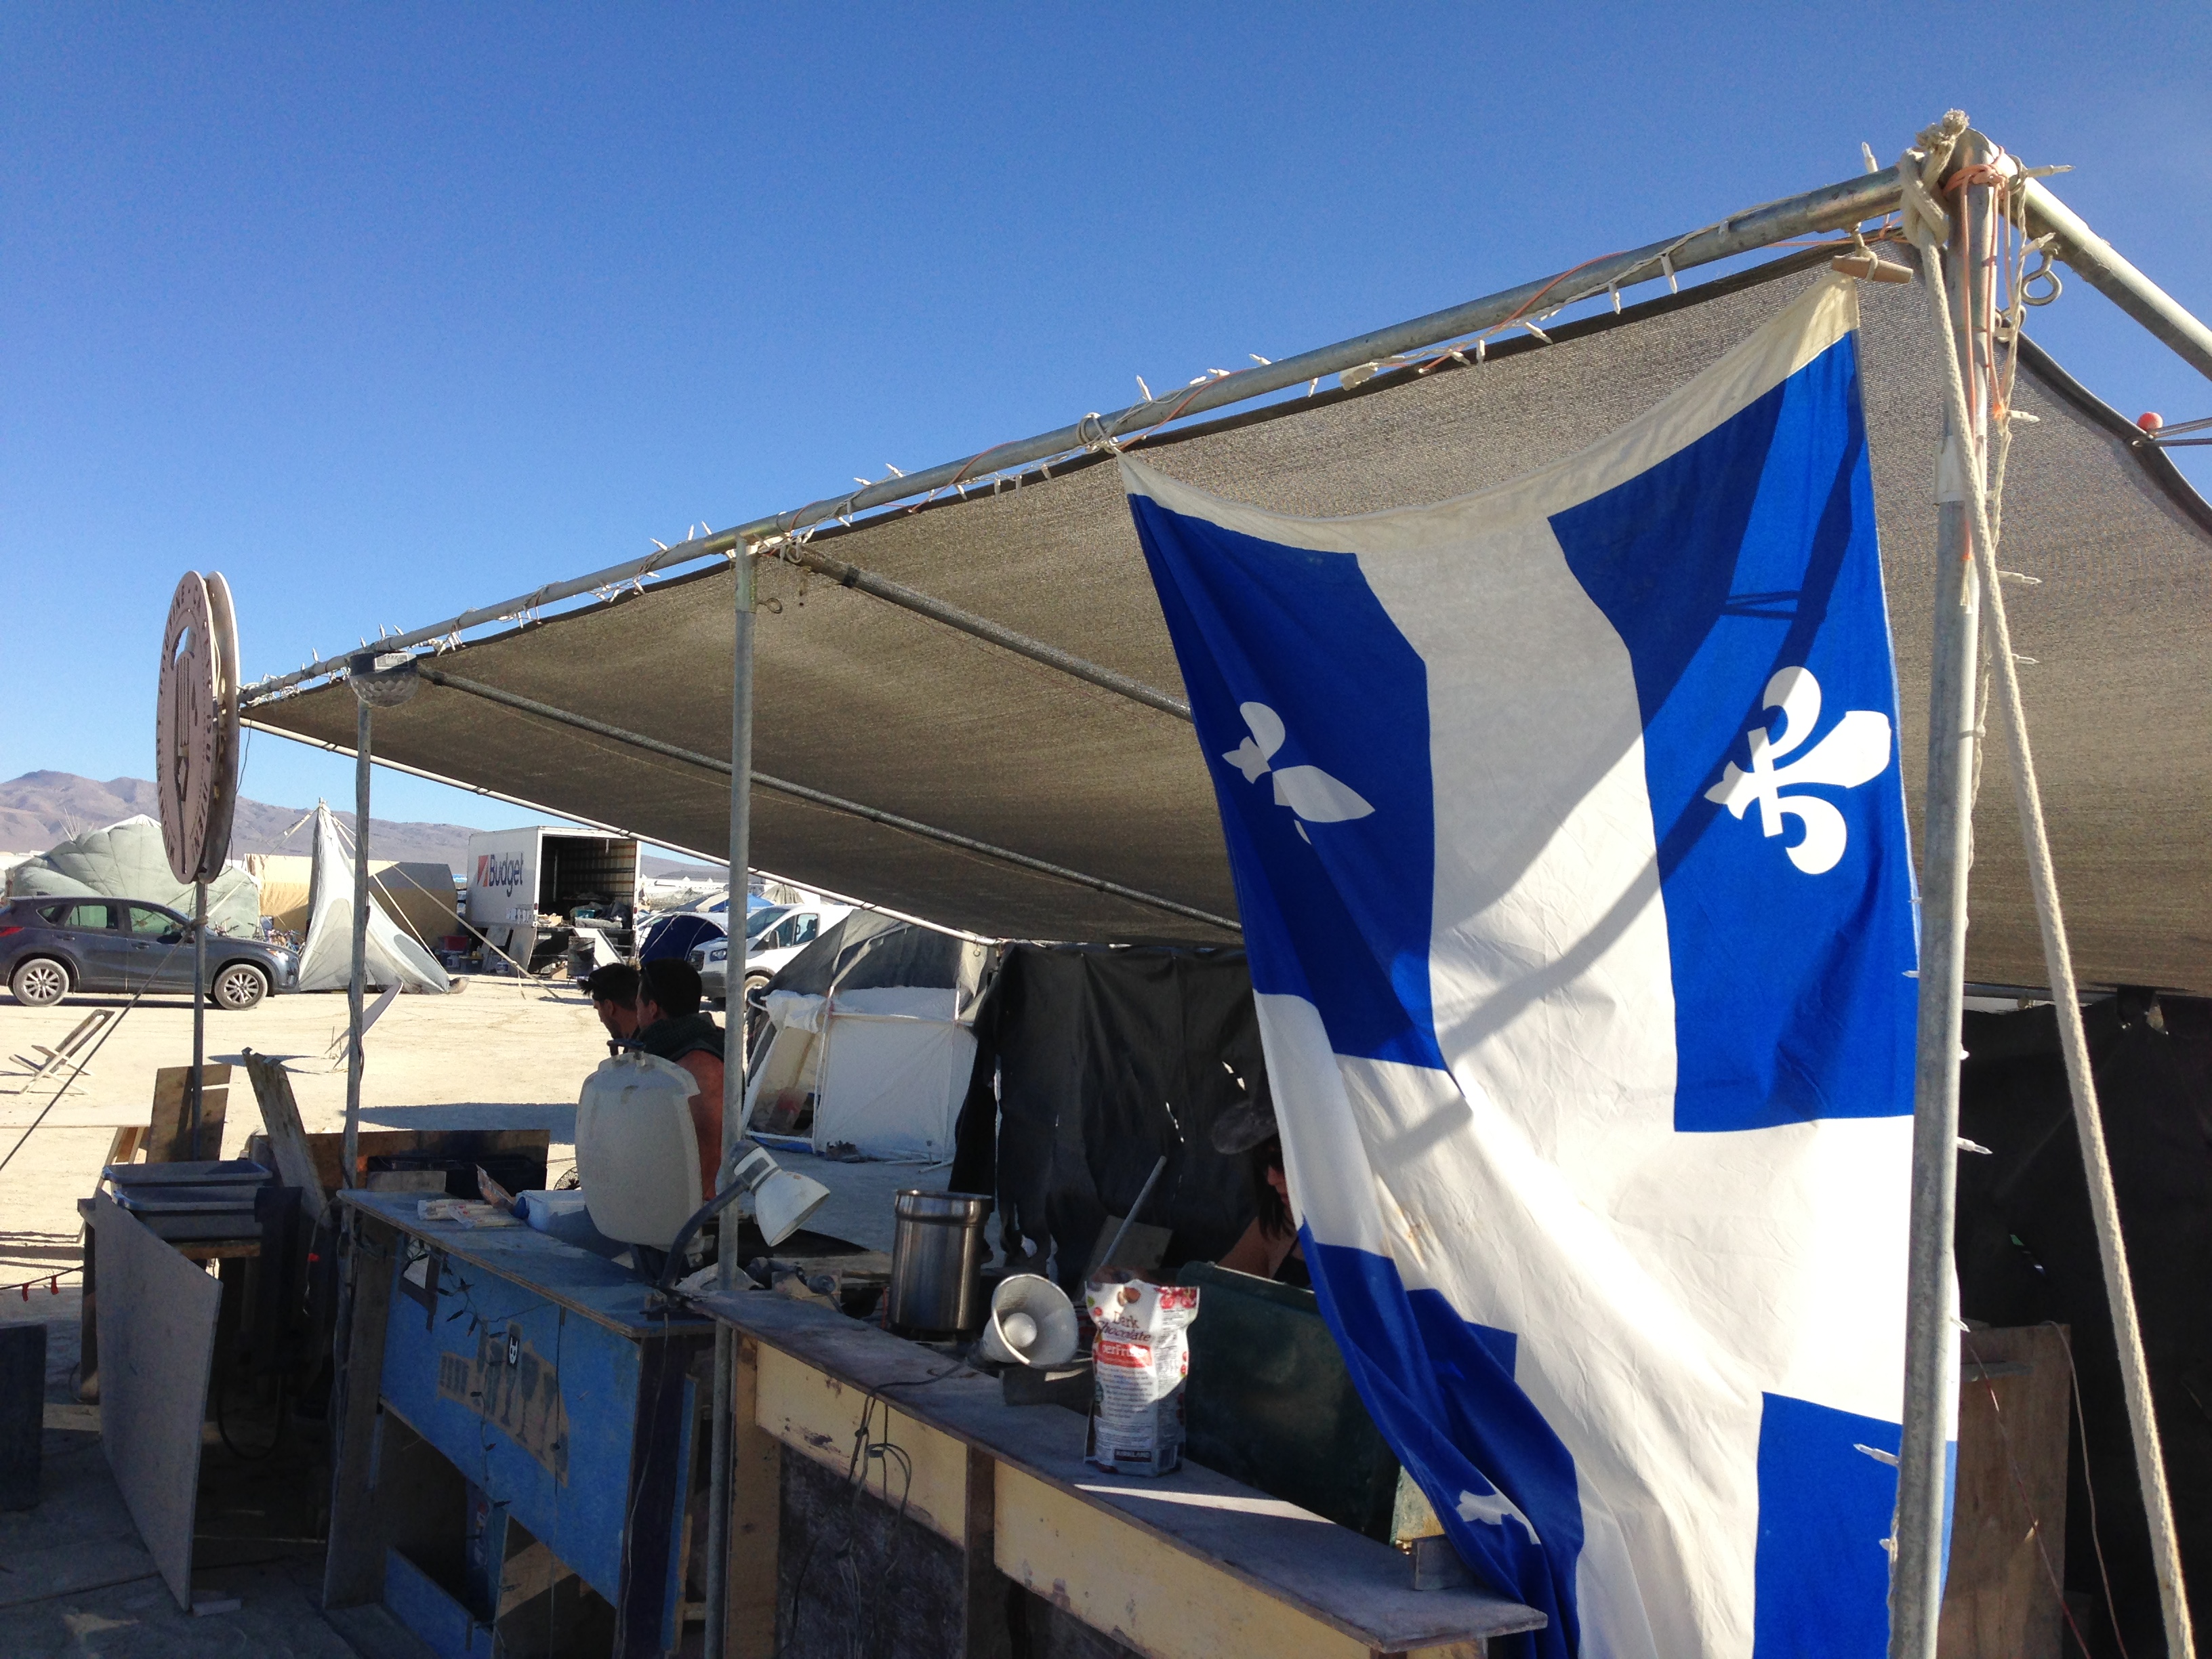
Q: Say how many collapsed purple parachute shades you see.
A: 0